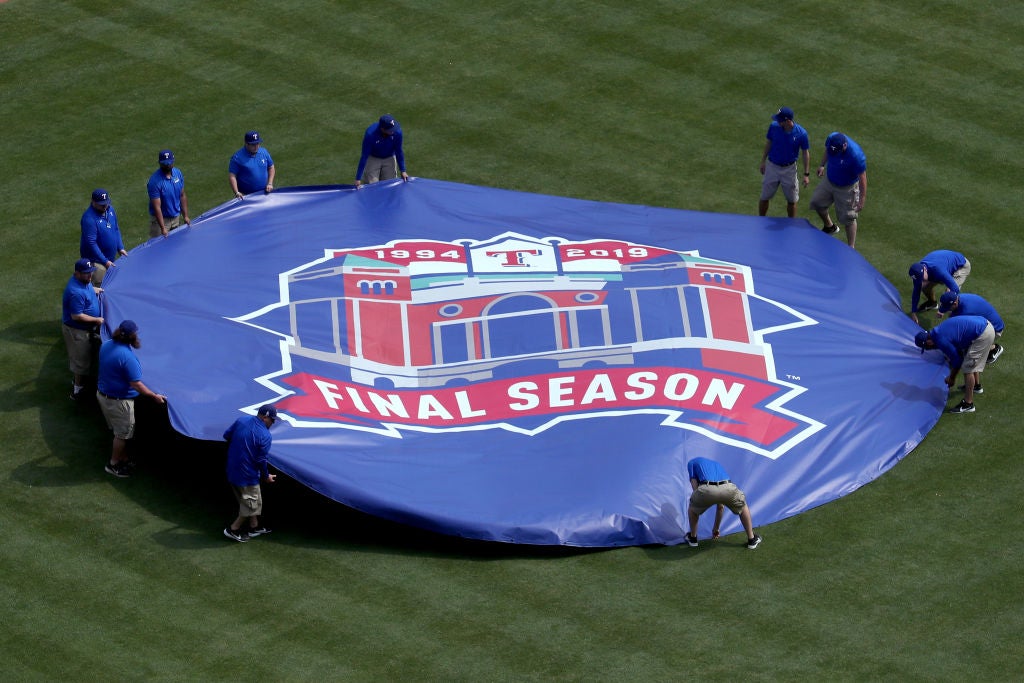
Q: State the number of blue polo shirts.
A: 13